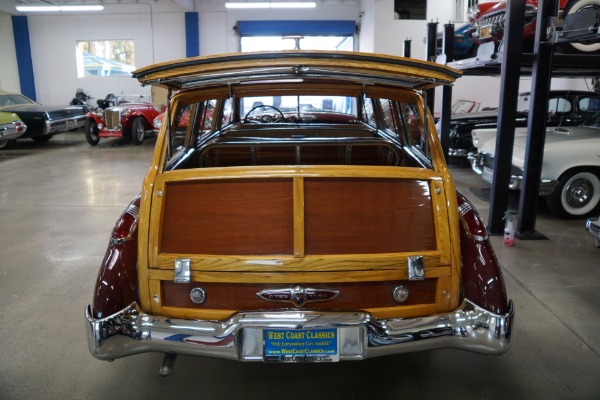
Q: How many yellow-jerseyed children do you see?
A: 0